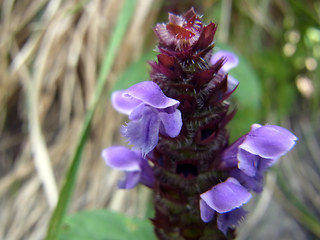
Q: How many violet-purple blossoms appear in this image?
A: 5